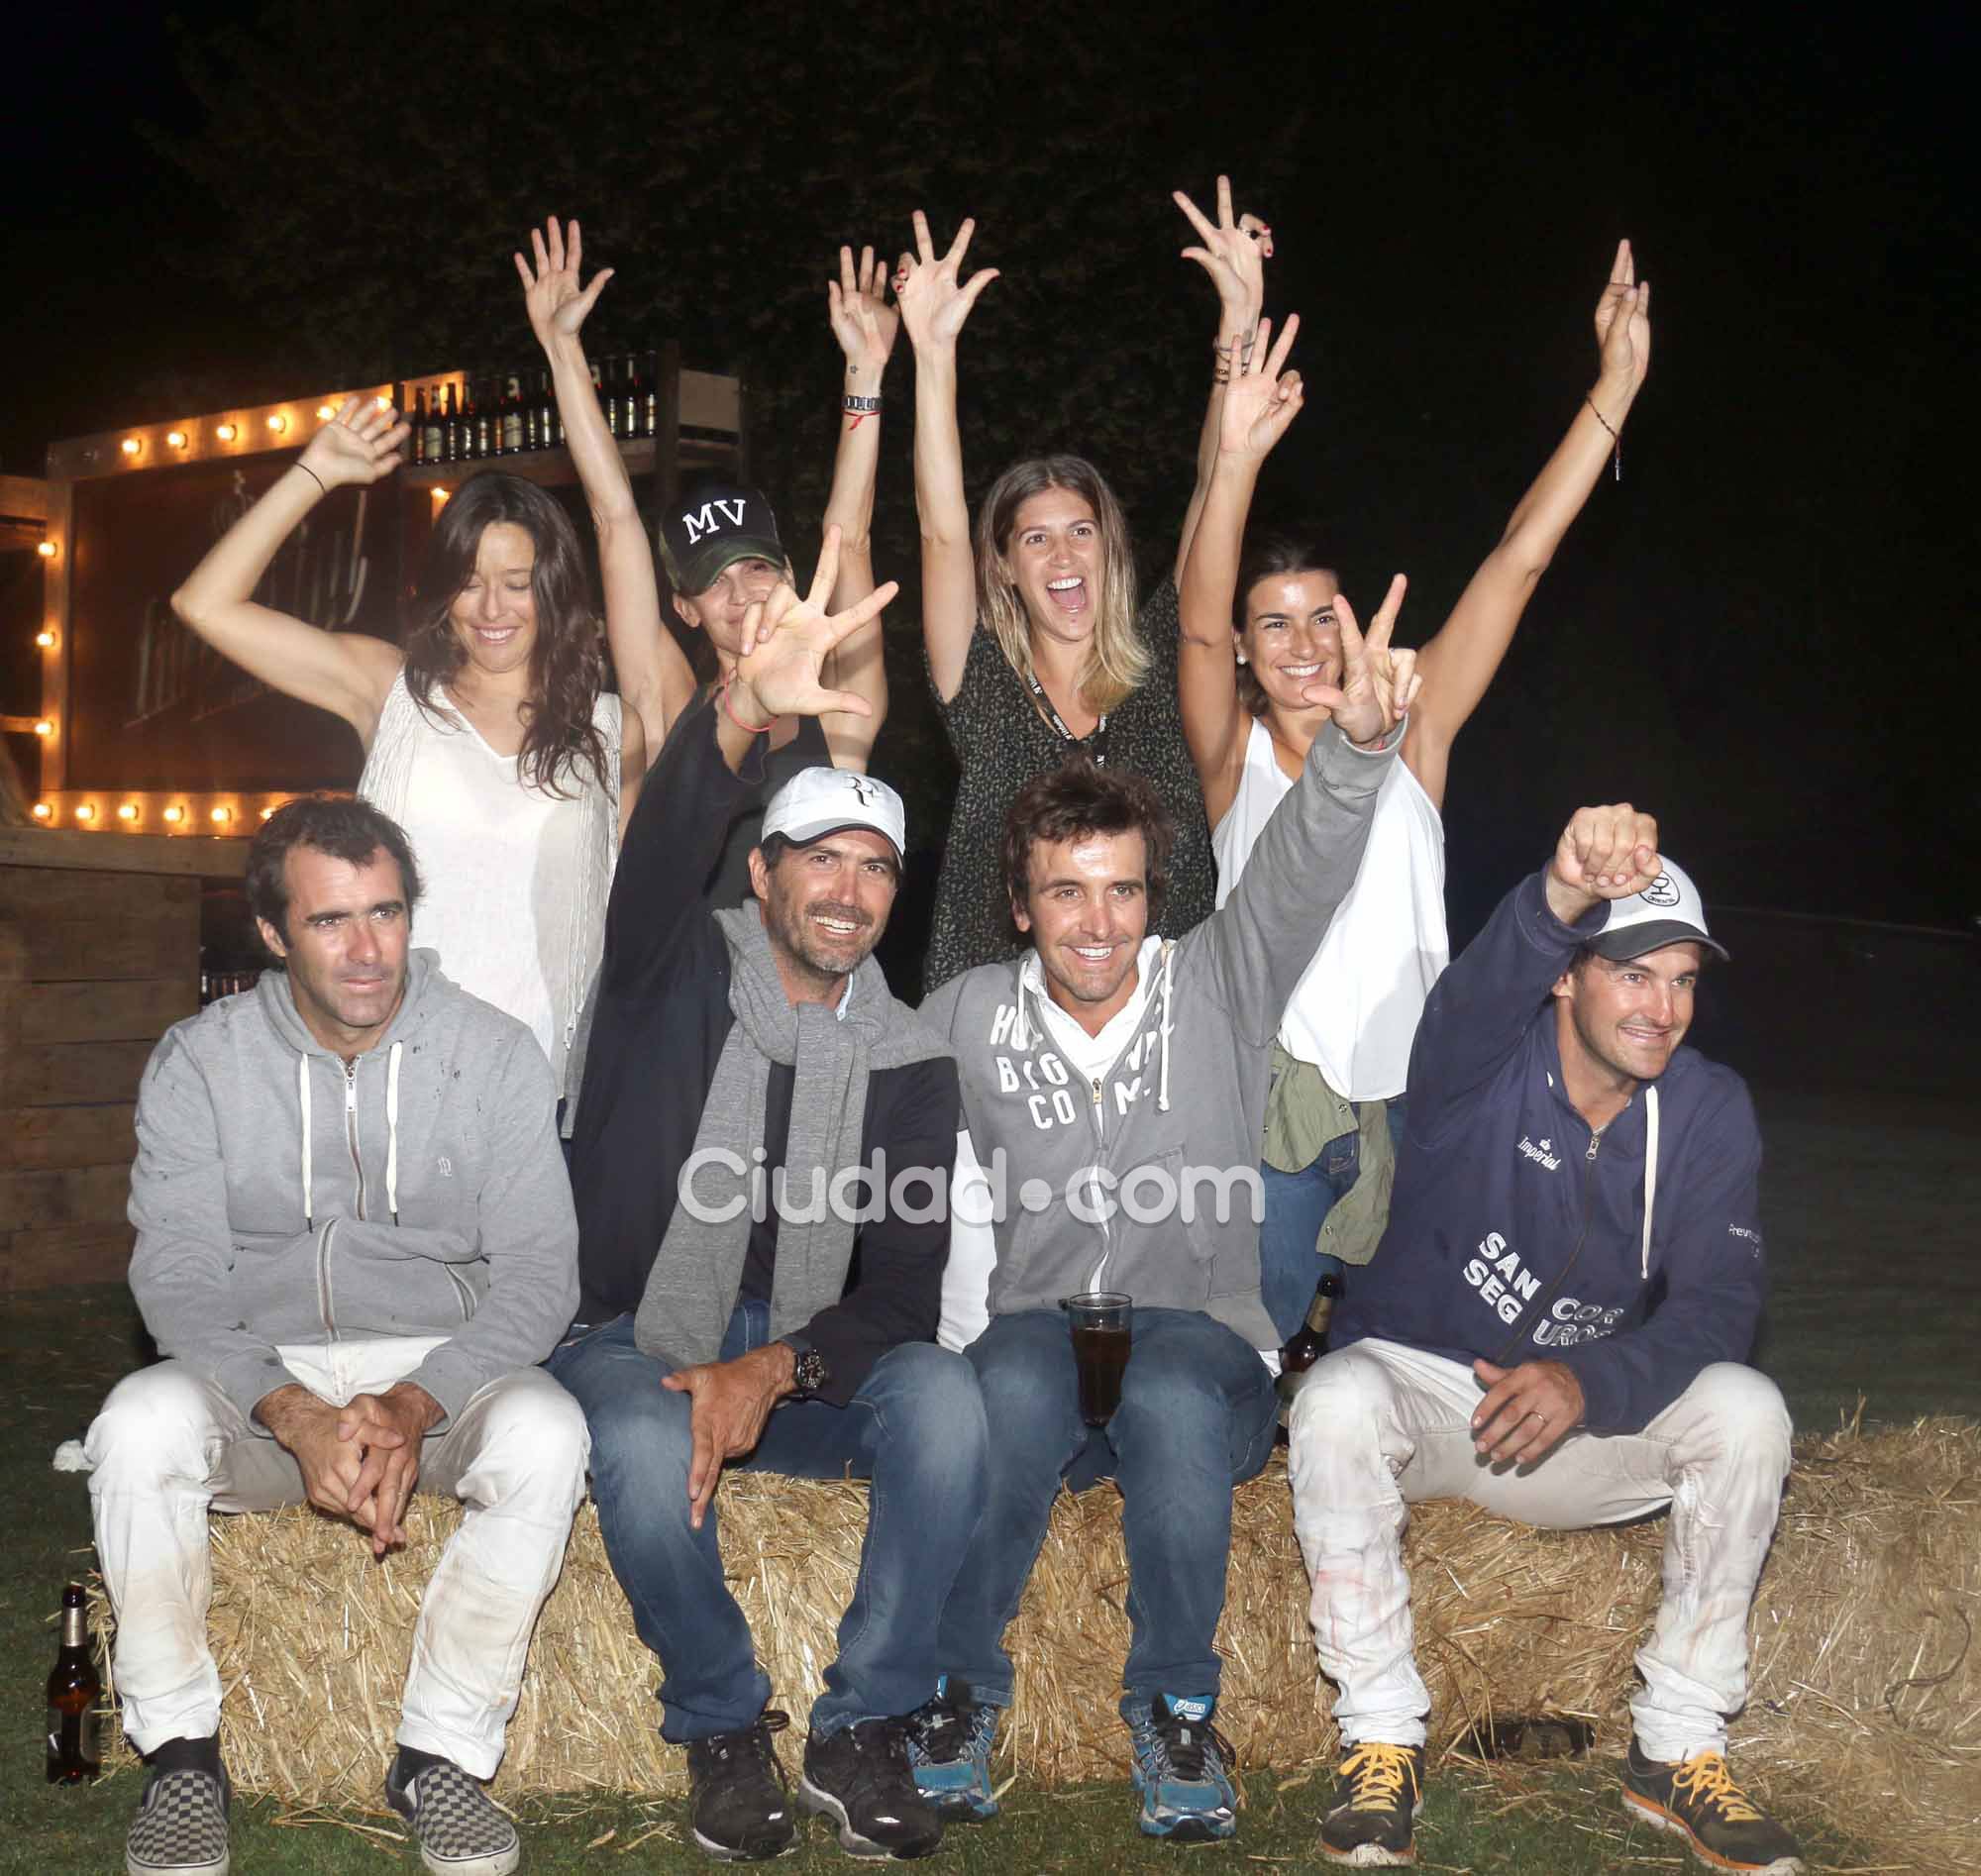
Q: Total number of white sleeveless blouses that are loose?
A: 2